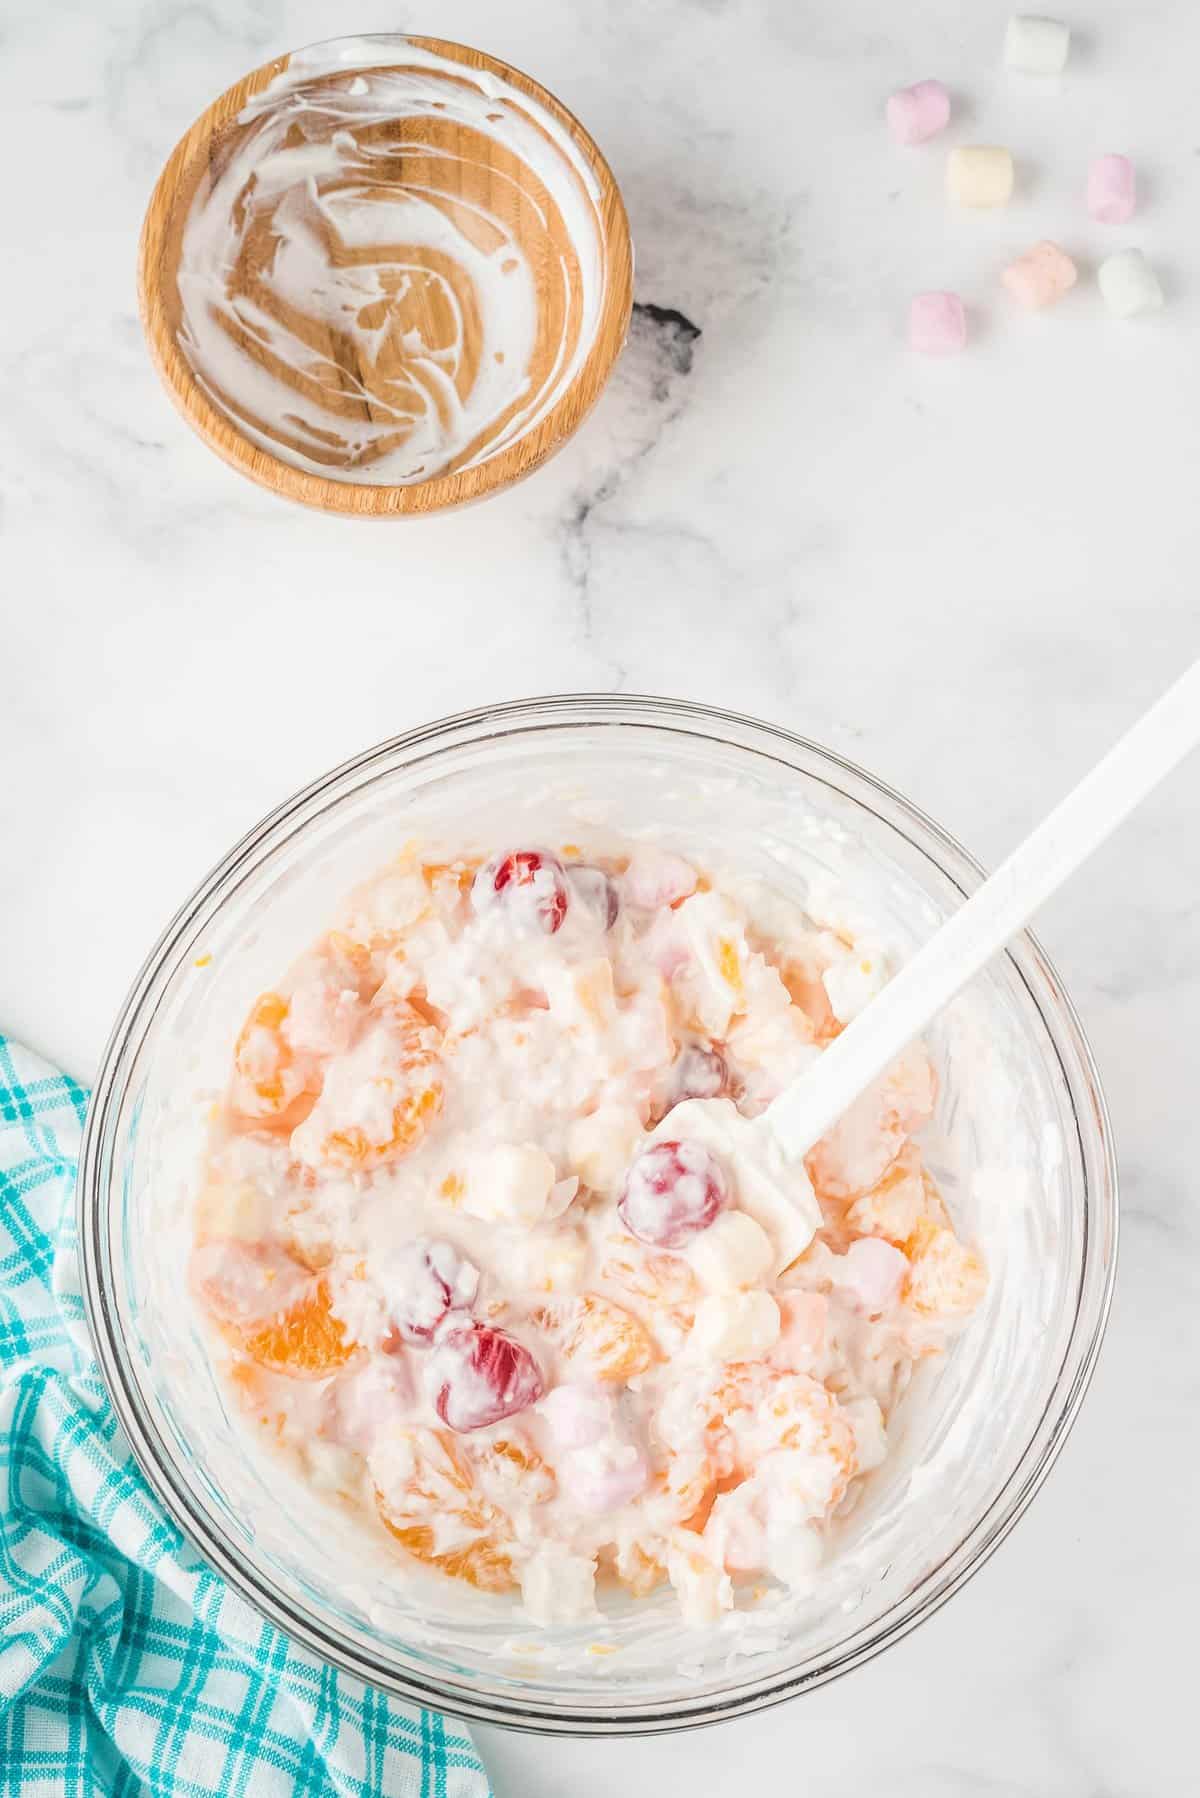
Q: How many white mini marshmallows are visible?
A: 2